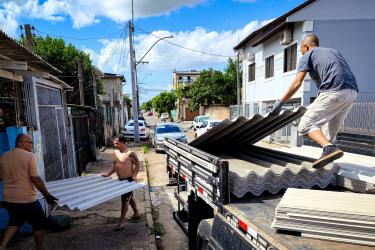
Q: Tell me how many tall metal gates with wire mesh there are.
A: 1